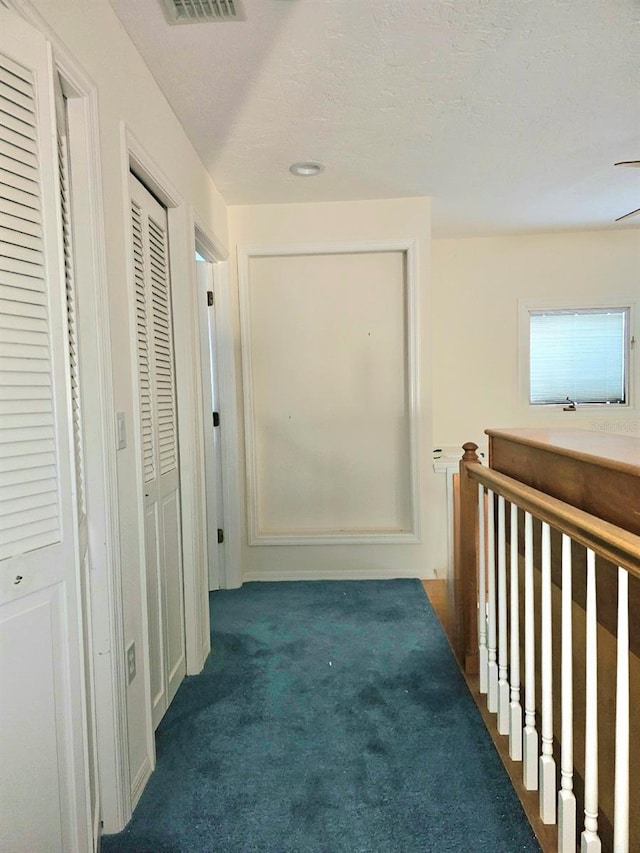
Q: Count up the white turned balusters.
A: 9